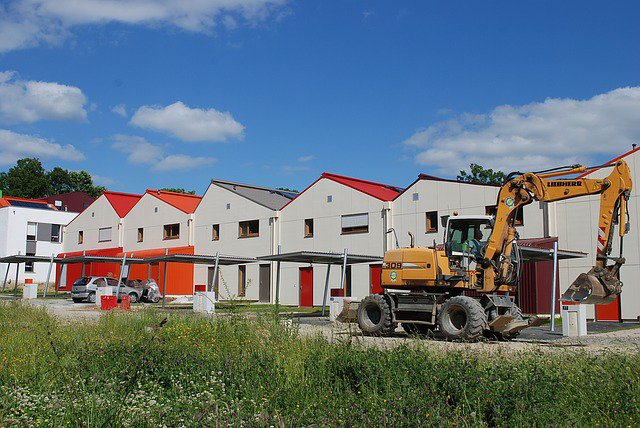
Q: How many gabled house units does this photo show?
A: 6